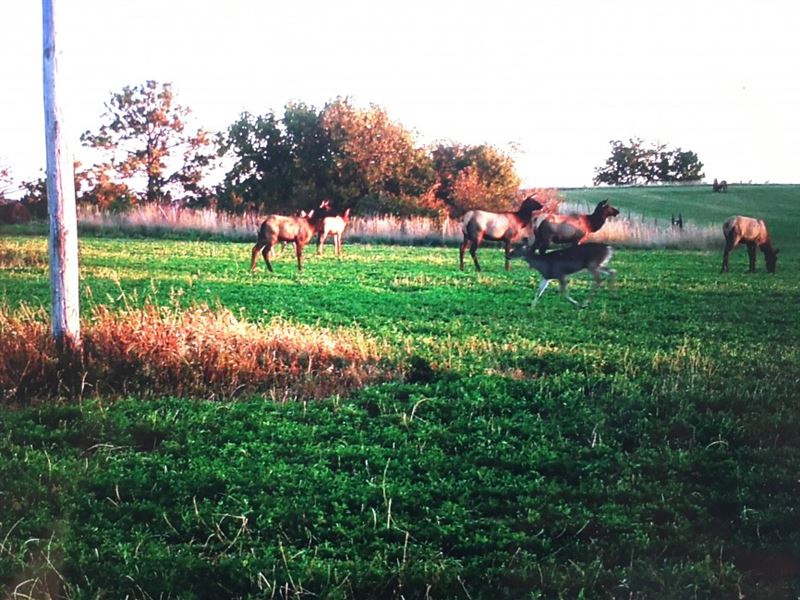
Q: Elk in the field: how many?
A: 5